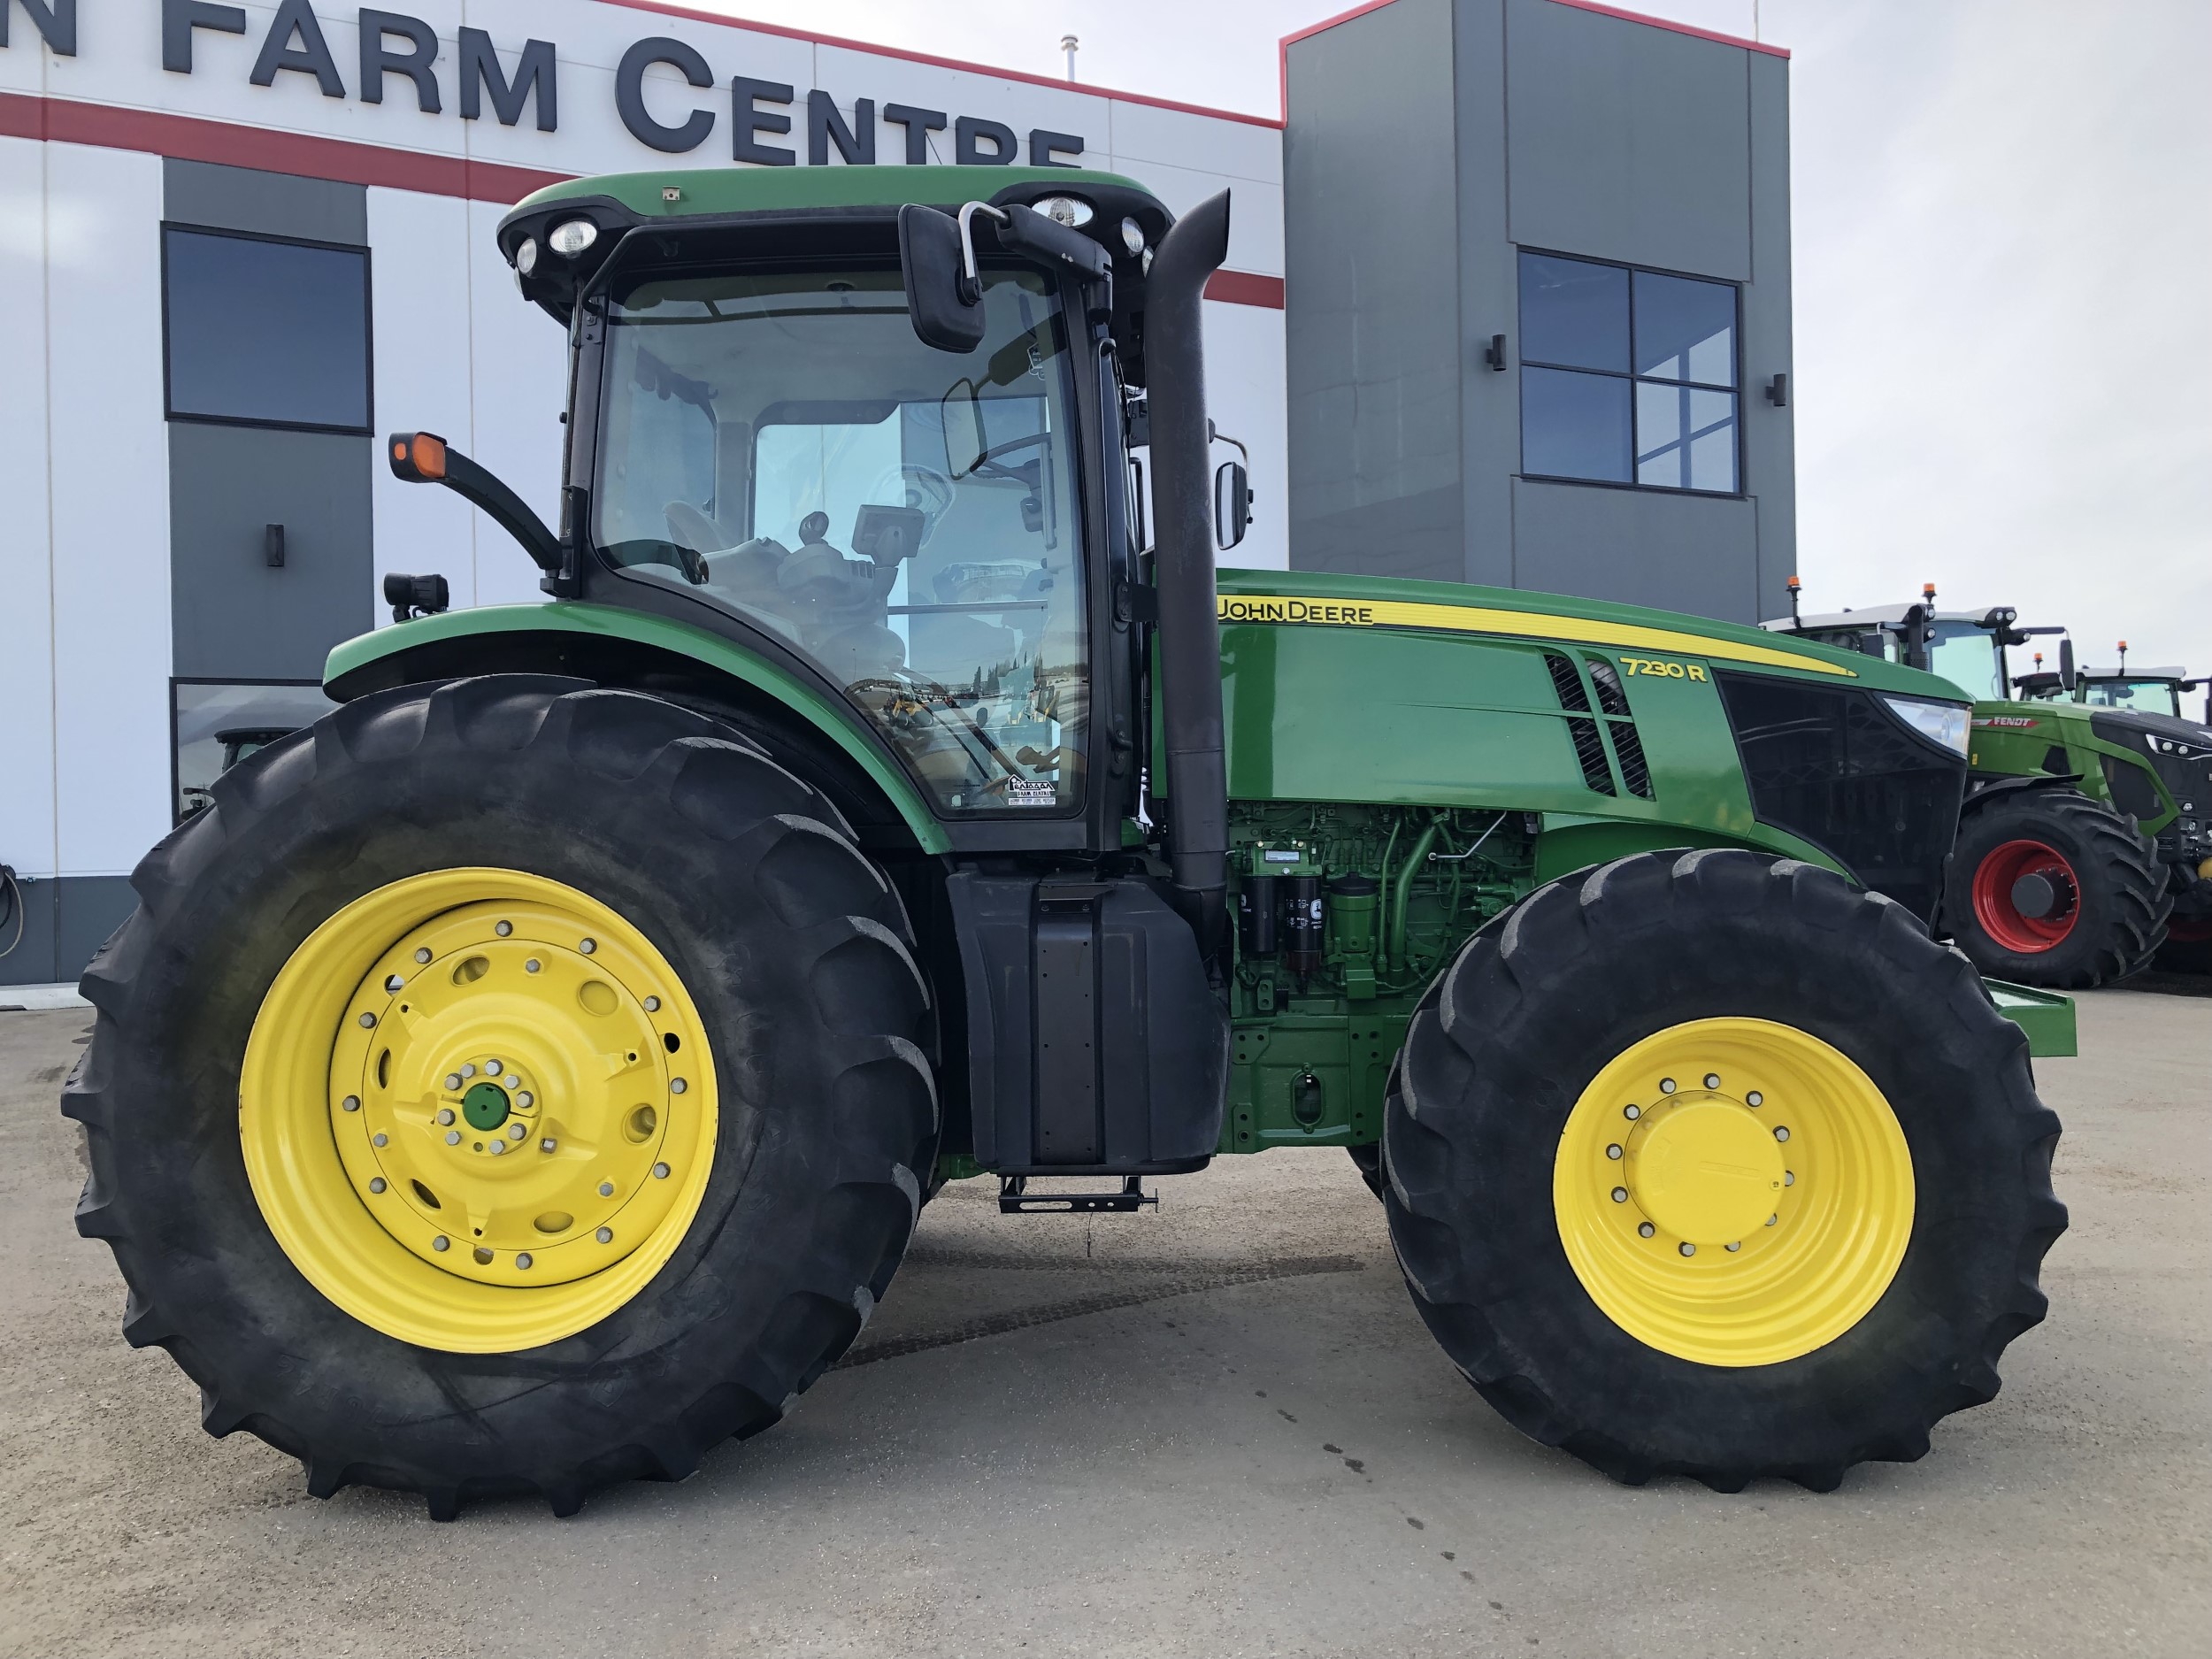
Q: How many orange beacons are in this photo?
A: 4